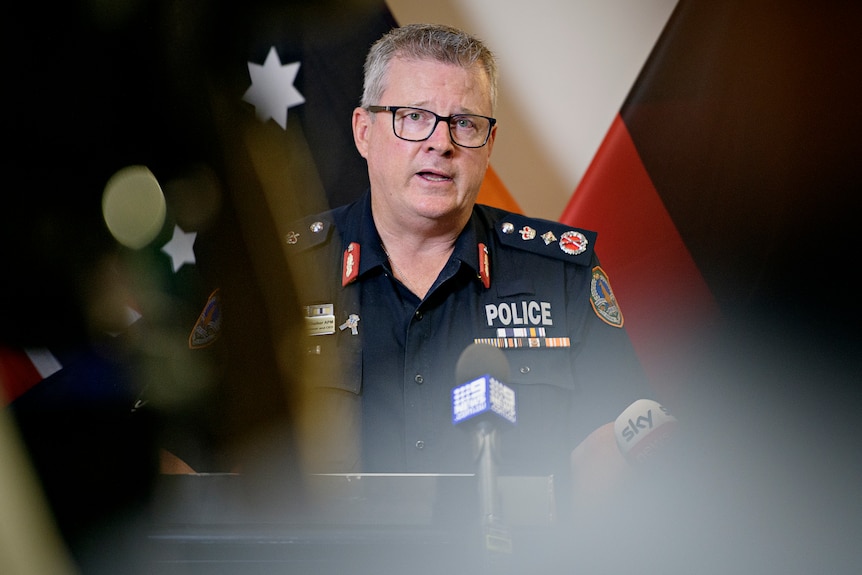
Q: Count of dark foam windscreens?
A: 1